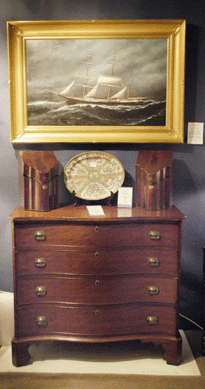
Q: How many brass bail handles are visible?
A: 8